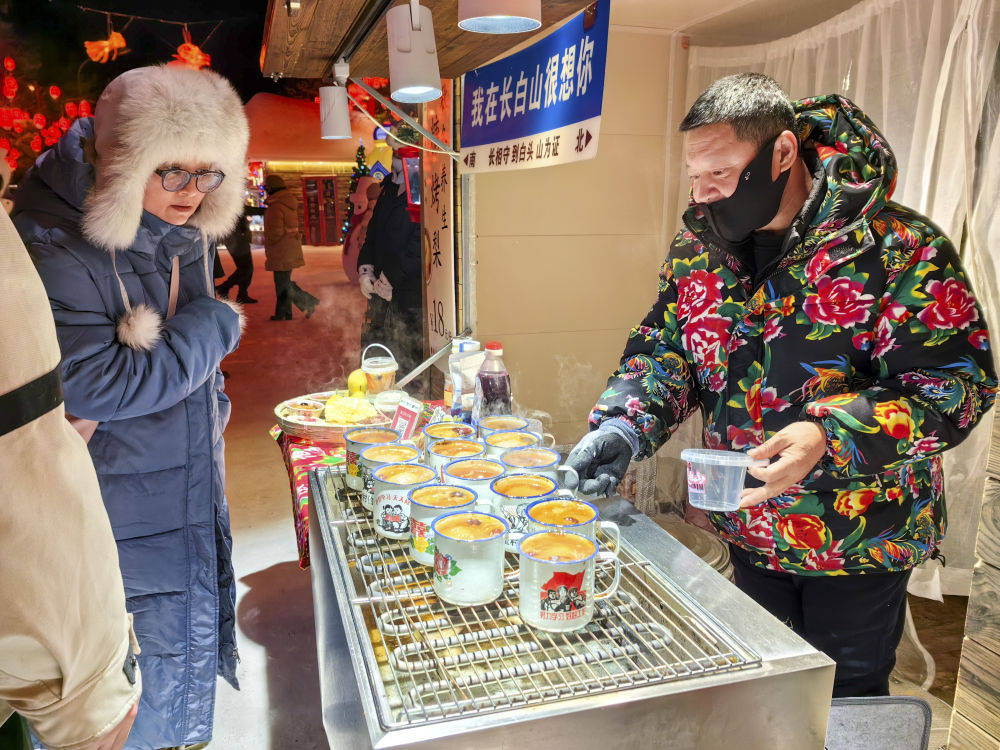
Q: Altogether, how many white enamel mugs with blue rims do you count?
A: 14